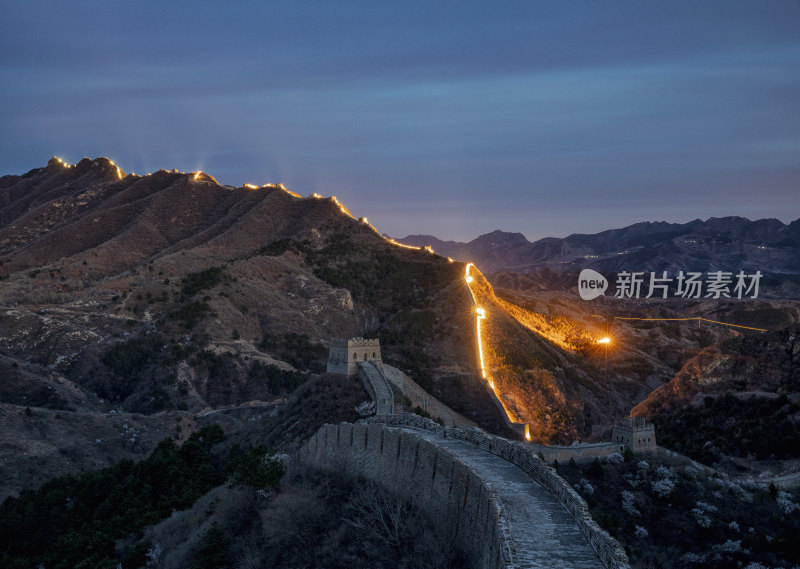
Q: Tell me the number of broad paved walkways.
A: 1